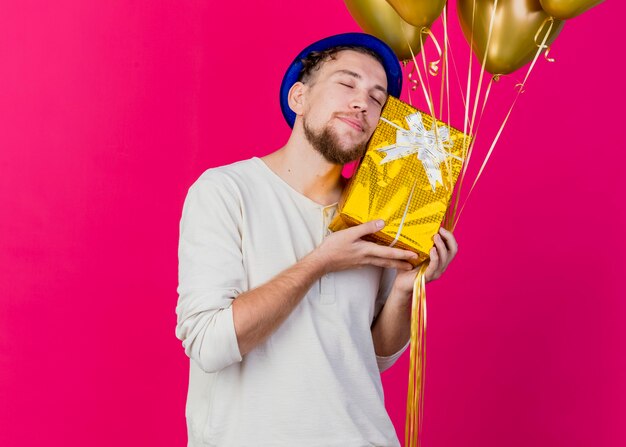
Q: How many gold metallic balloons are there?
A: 4